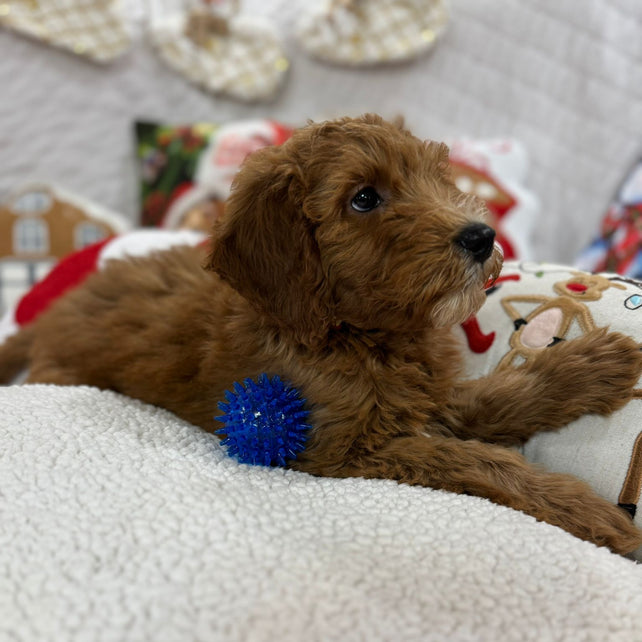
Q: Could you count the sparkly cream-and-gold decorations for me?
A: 3